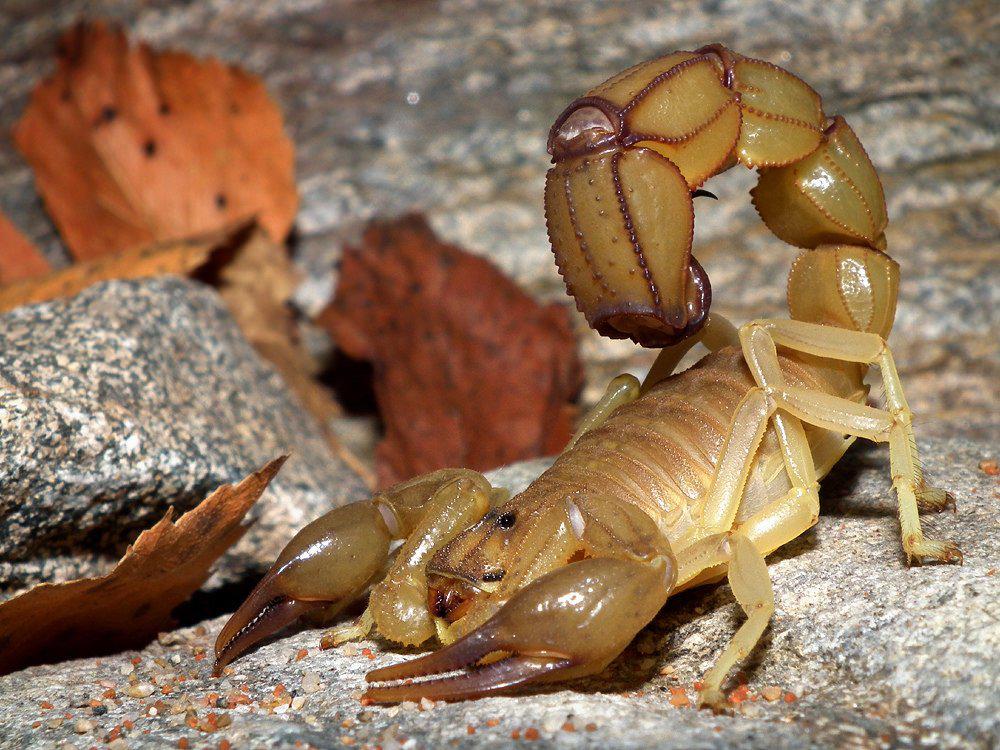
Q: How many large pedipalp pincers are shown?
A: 2